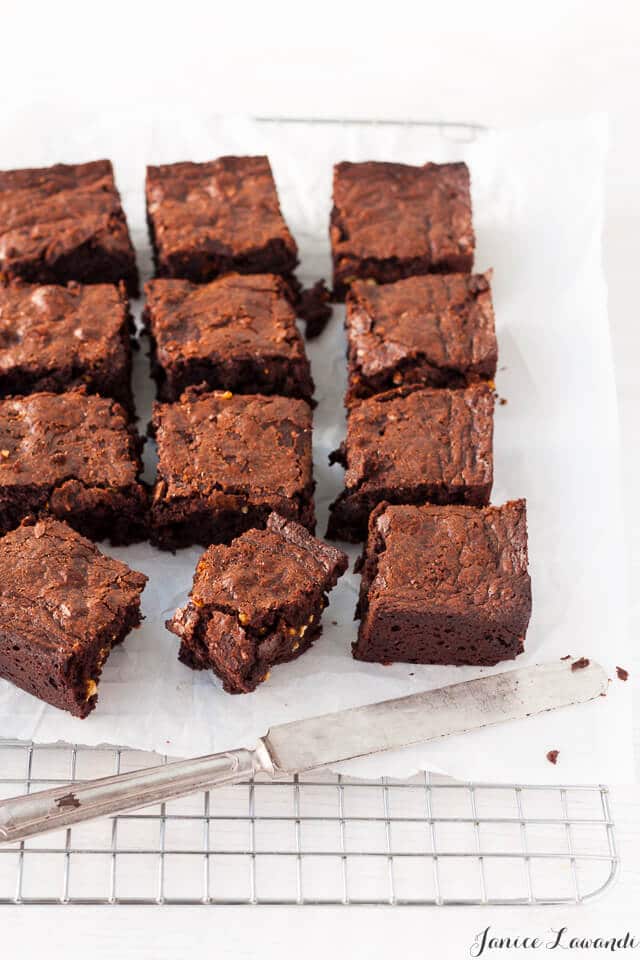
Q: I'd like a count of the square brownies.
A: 12